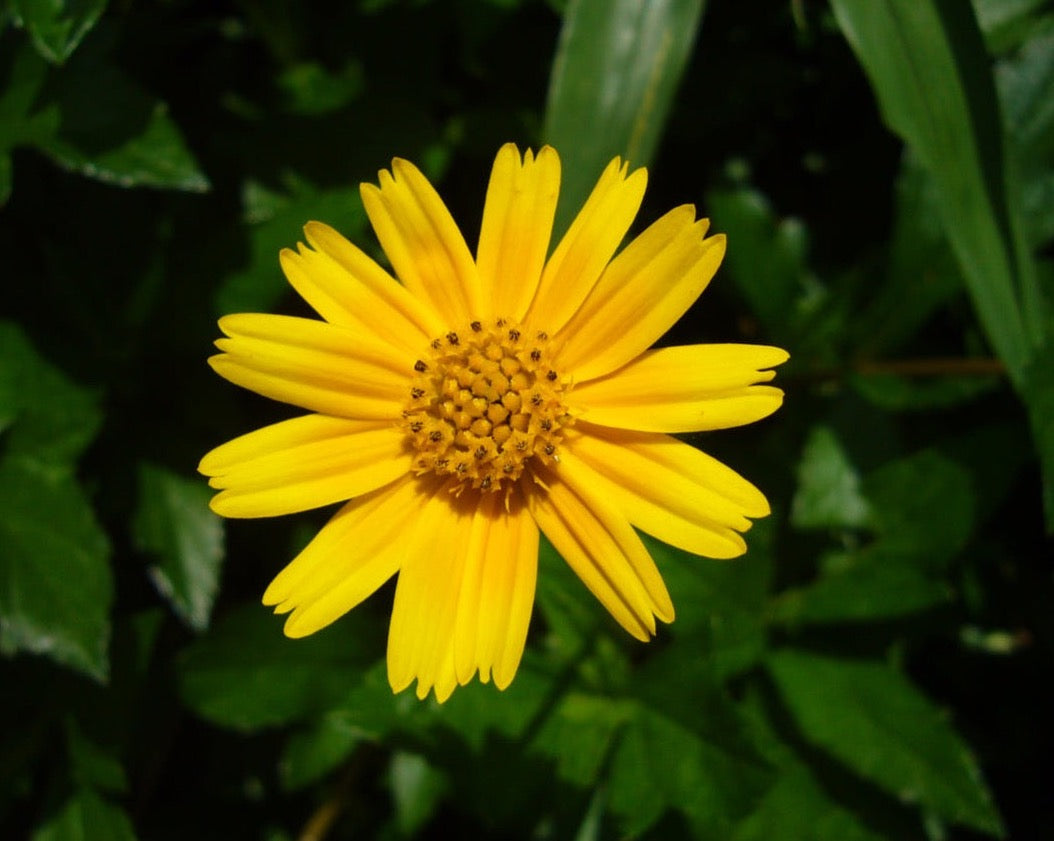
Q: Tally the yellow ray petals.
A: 13